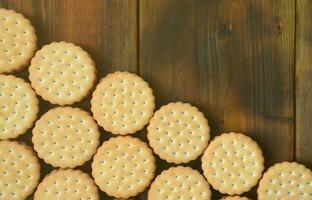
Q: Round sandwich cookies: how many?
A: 13